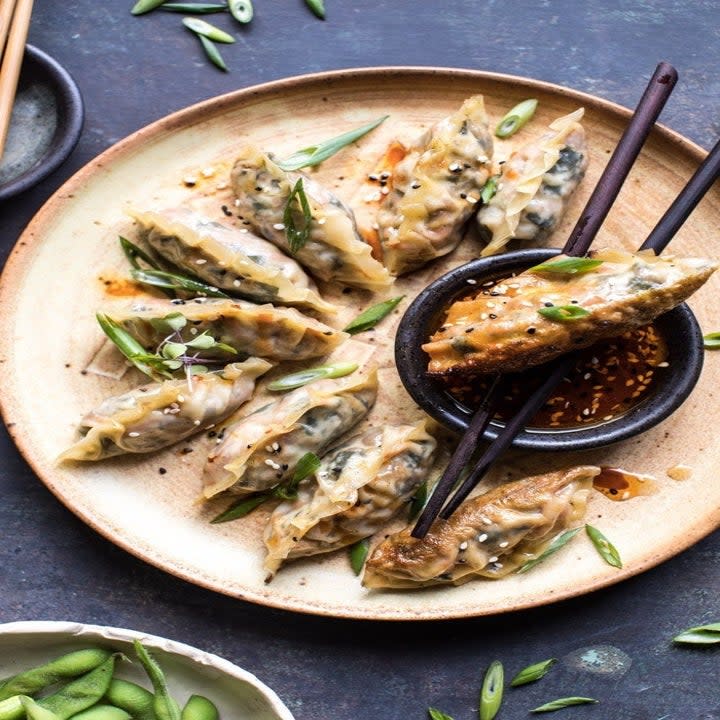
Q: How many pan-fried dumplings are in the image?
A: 10